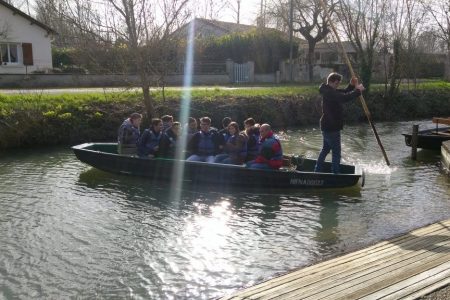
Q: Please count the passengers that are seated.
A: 11